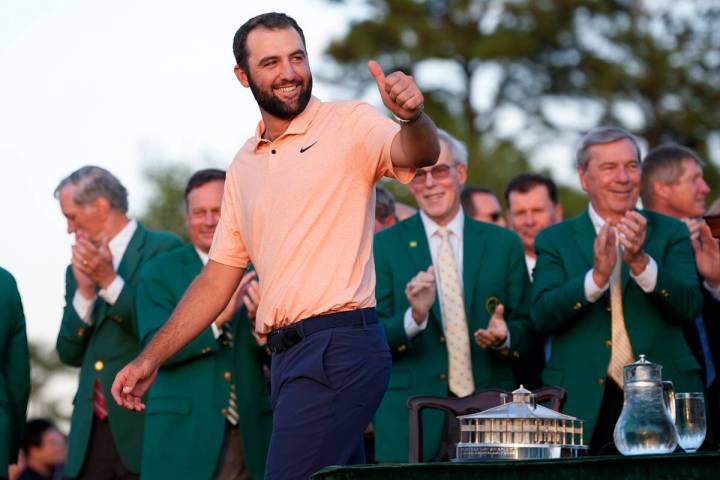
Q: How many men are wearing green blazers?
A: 5